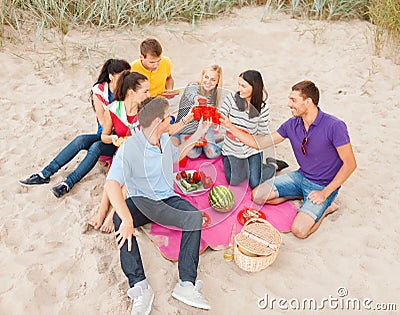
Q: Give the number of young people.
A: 7